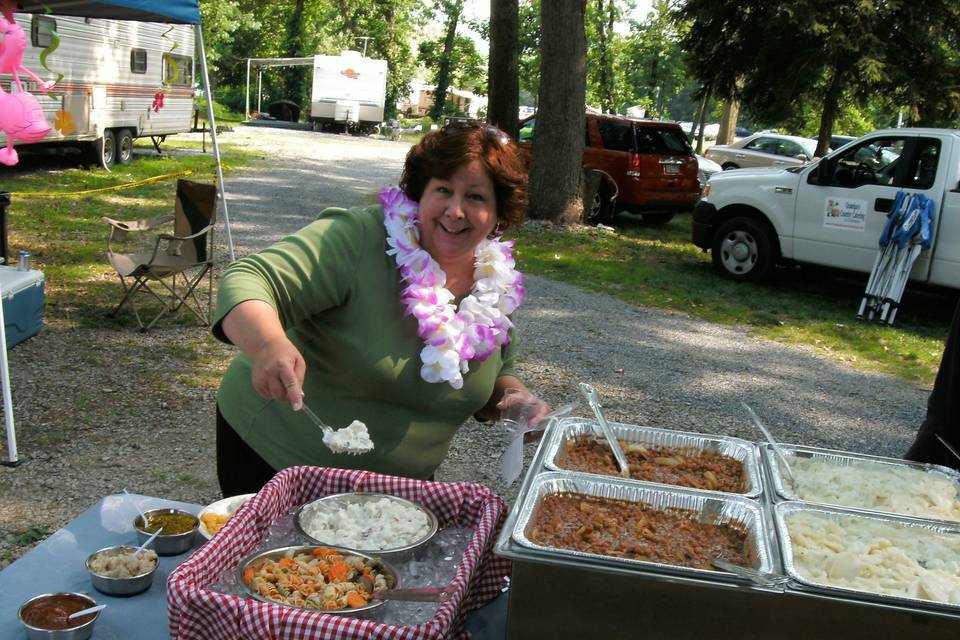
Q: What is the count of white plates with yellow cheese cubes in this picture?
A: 1